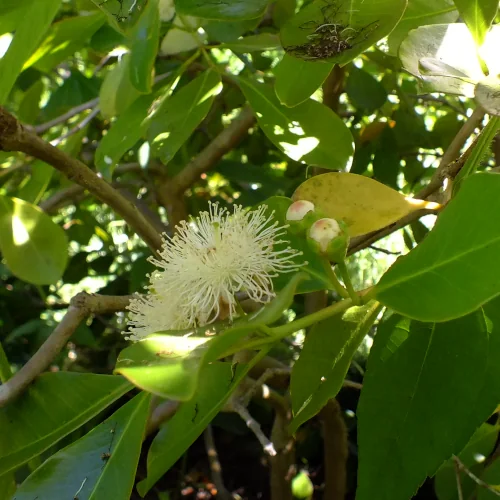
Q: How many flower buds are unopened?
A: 2